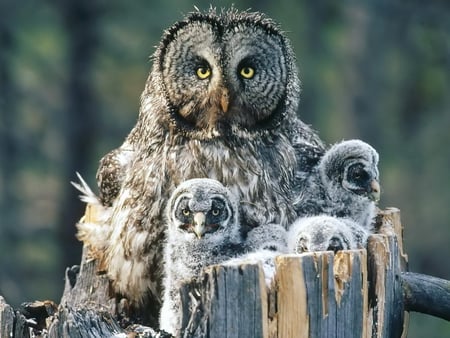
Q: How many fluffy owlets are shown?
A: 4